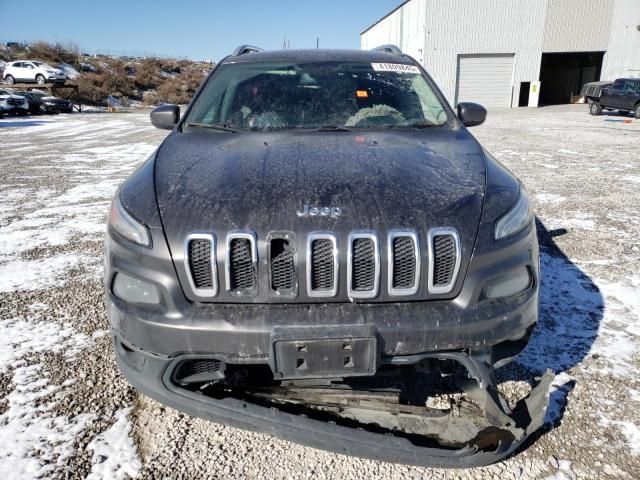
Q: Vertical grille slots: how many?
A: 7